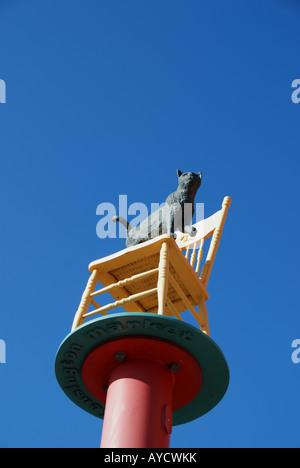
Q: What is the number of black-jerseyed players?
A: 0